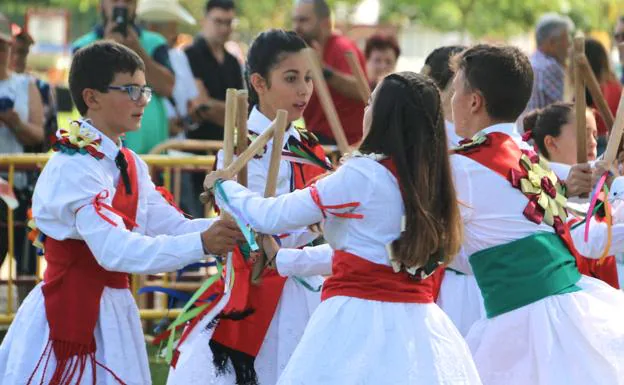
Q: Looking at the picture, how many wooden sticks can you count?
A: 9